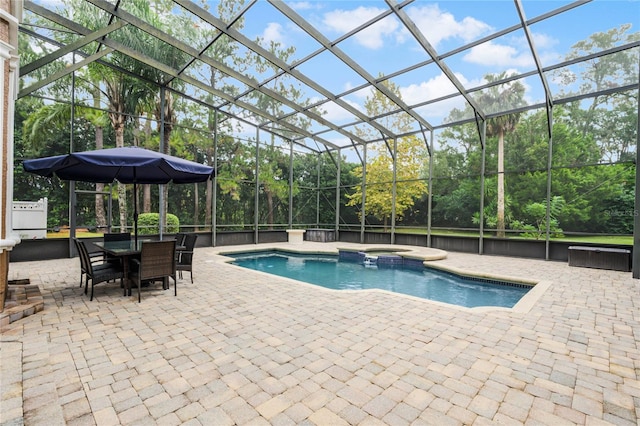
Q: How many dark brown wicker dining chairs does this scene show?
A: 6